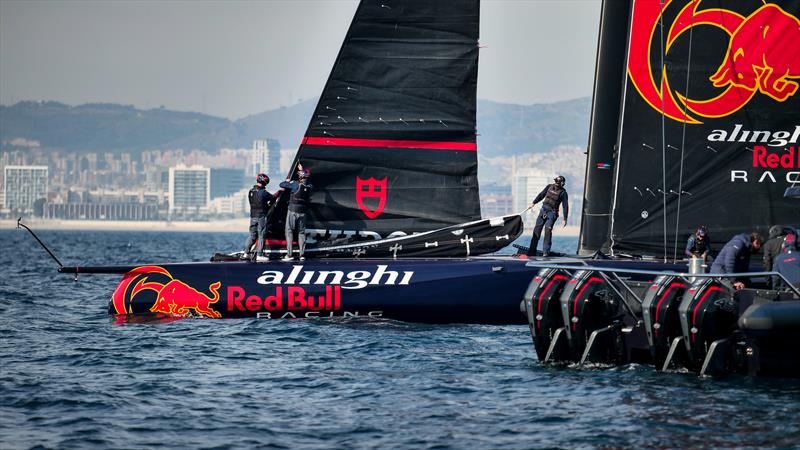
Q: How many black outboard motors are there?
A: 4